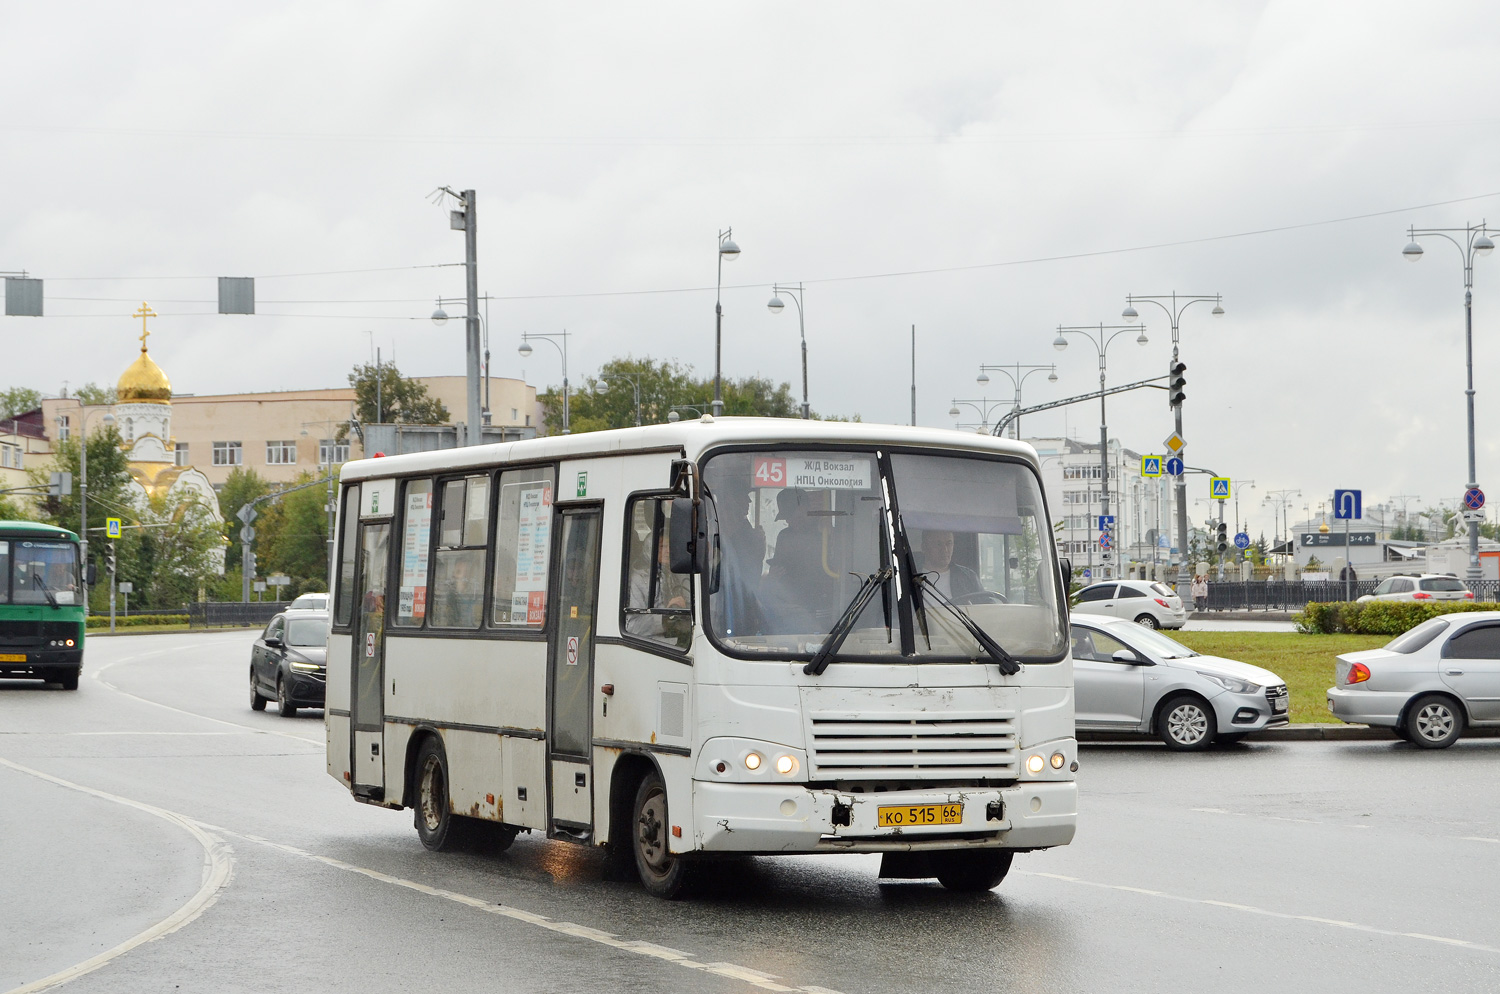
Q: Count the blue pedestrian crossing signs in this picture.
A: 3